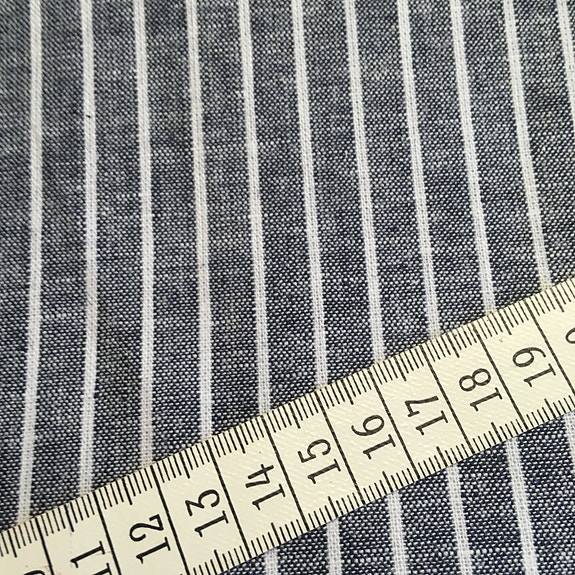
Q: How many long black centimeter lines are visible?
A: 10